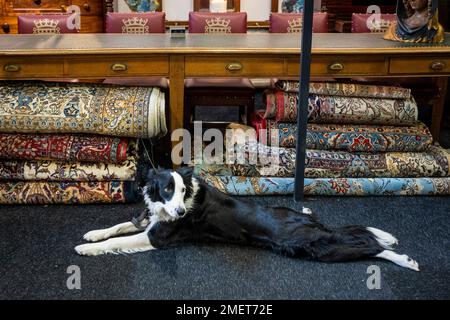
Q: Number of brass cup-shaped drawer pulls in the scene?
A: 5